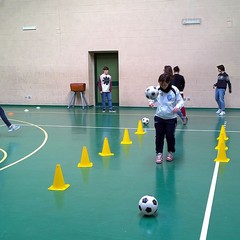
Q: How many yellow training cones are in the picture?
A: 8